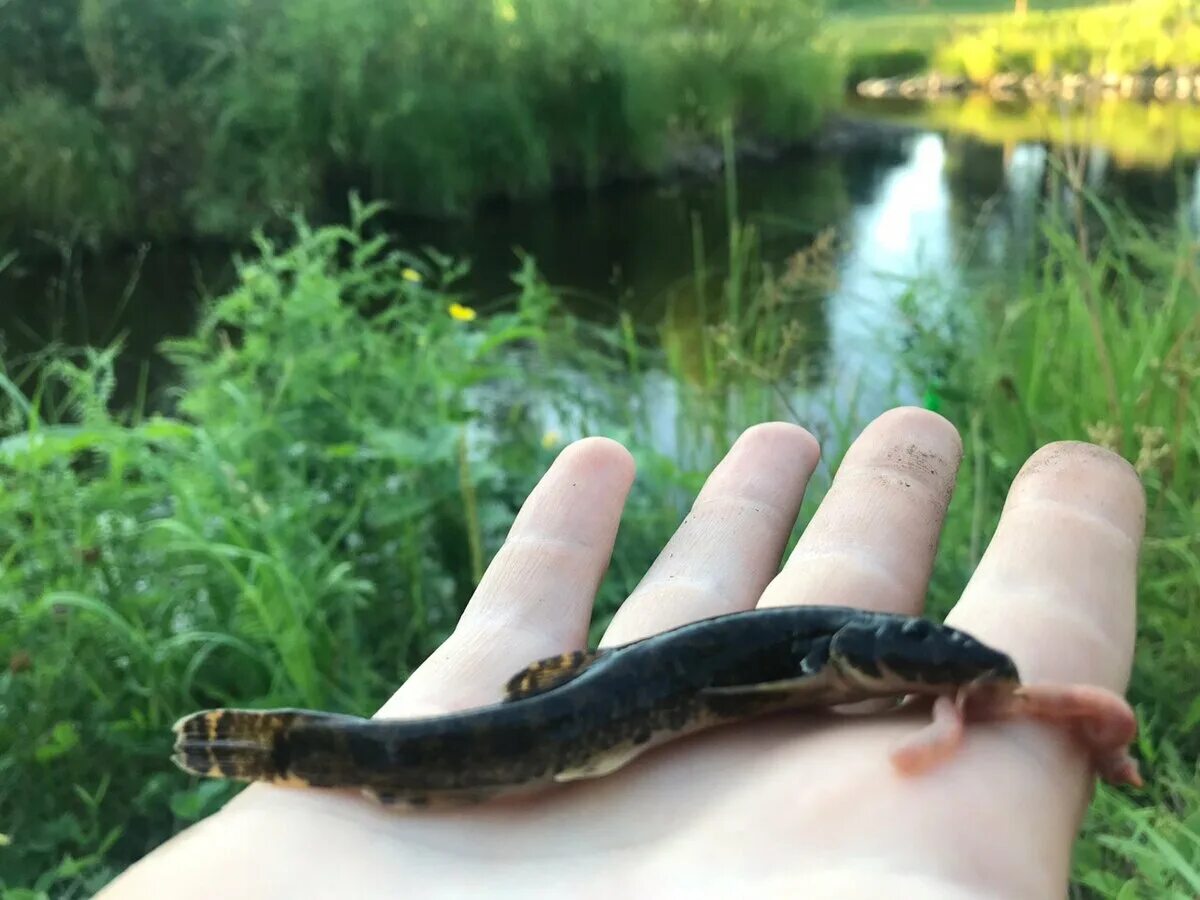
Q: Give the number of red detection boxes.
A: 0